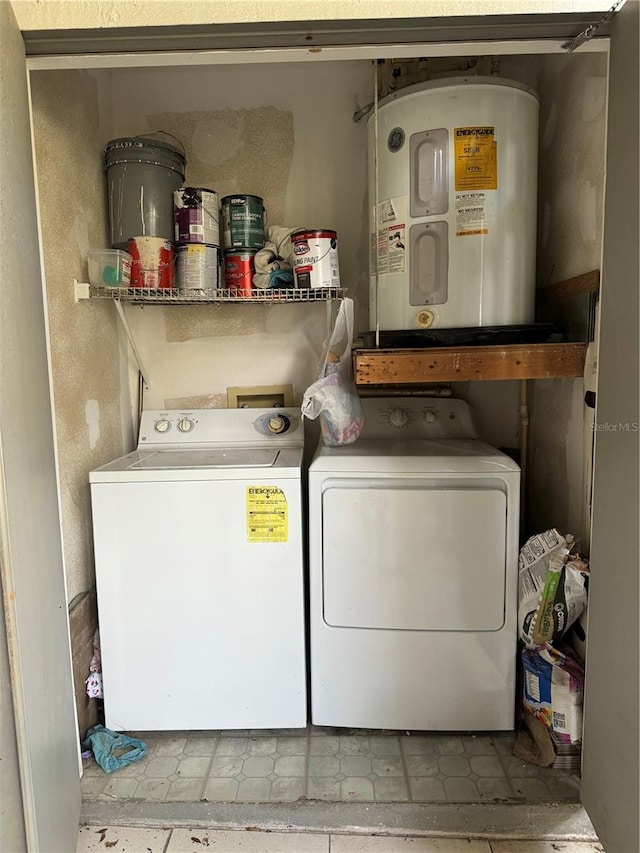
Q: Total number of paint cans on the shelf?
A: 6